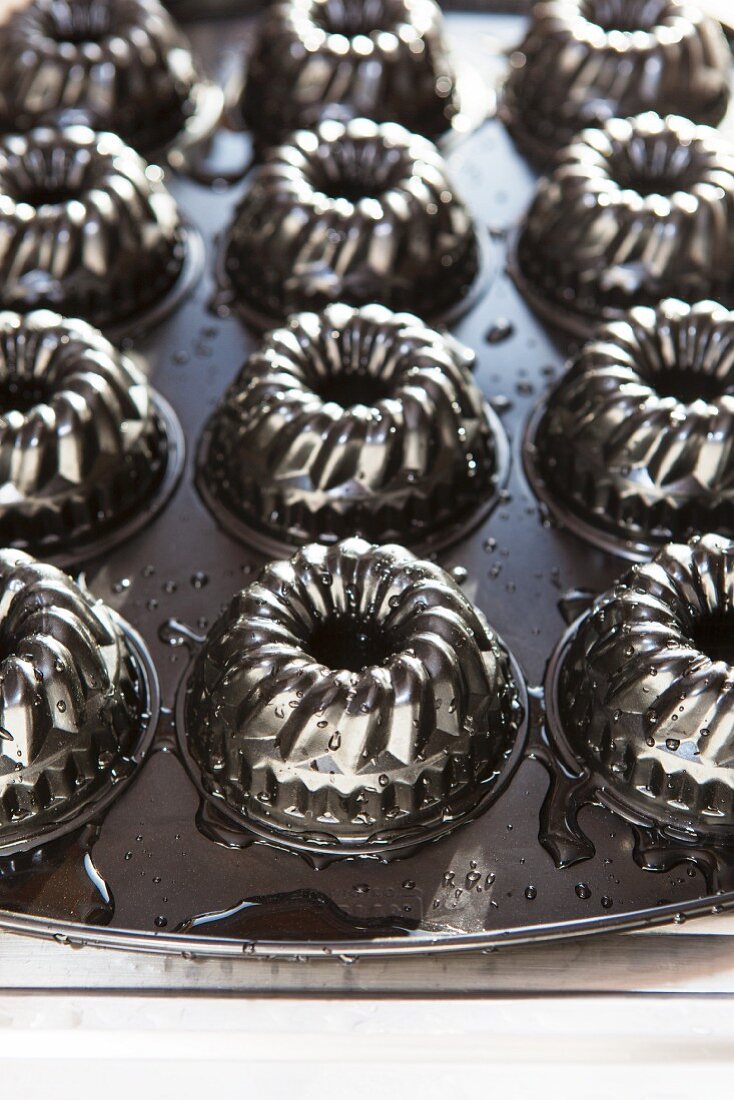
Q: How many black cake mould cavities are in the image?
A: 12